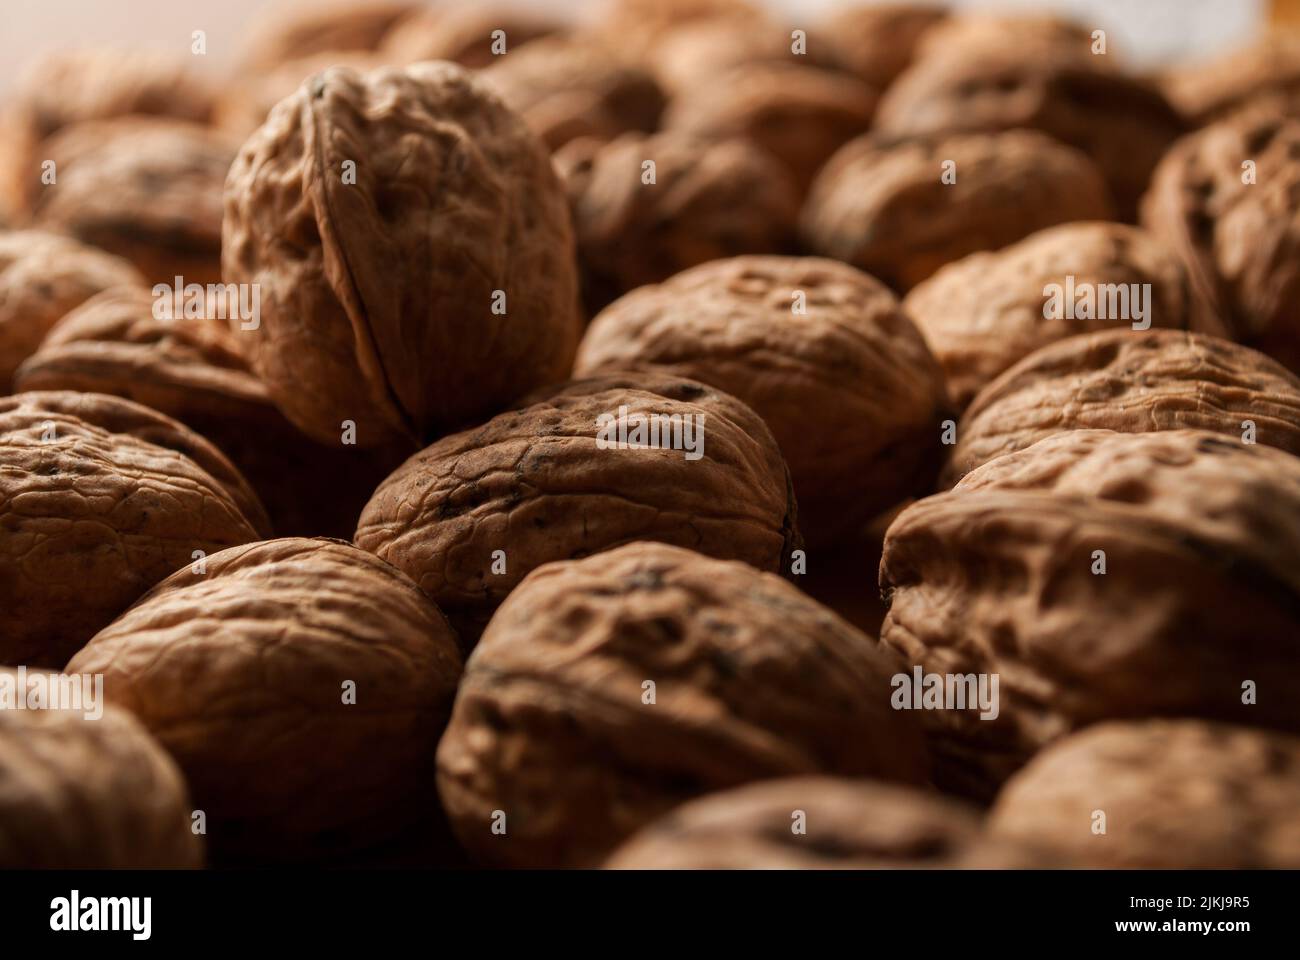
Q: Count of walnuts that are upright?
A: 1